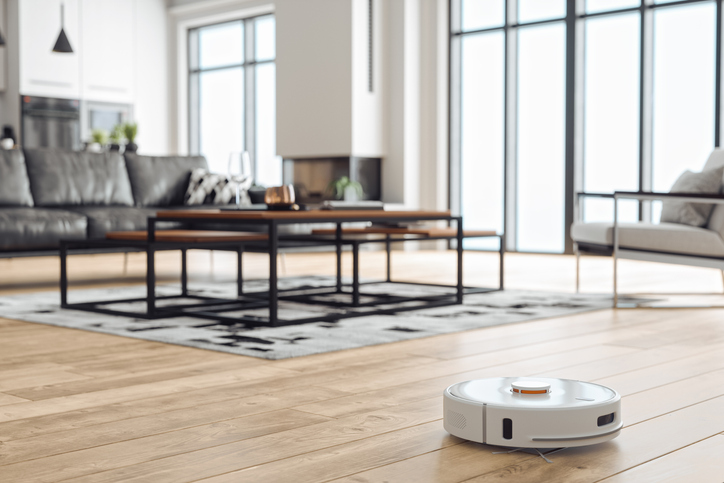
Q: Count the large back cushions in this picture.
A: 3